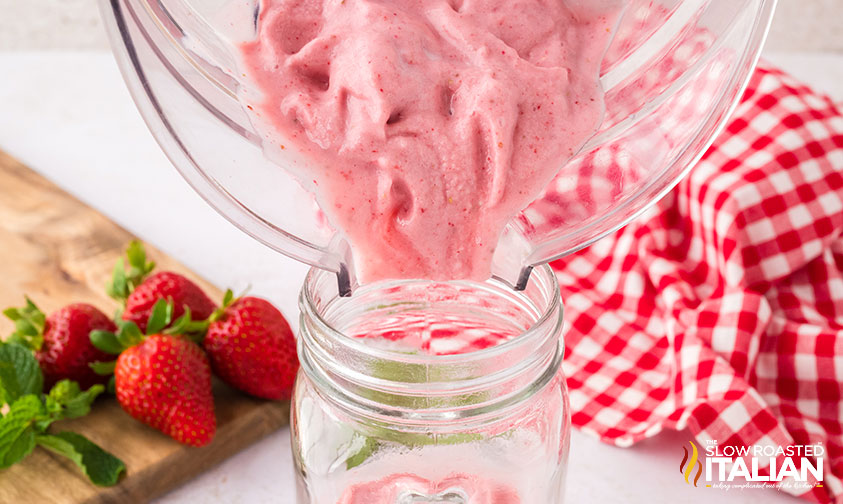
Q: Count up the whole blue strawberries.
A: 0